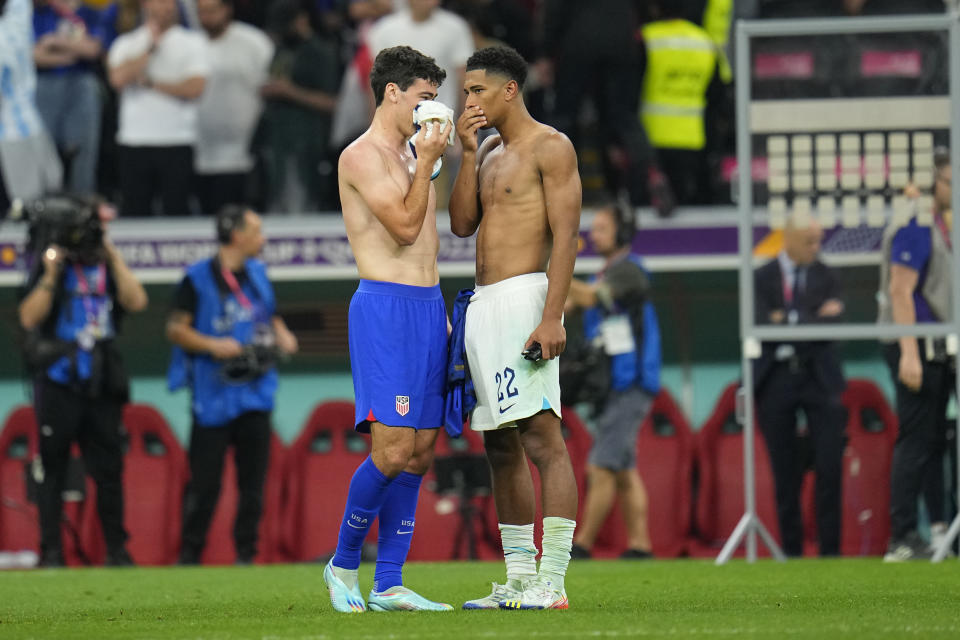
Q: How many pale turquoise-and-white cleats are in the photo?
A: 2